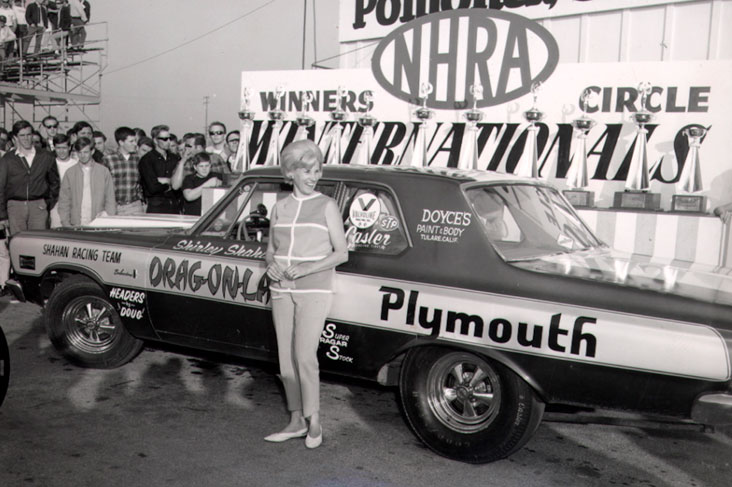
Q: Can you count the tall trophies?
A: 11